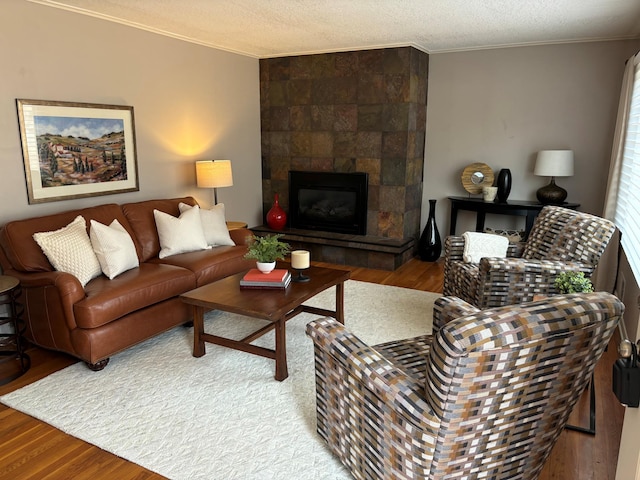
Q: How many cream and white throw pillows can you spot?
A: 4